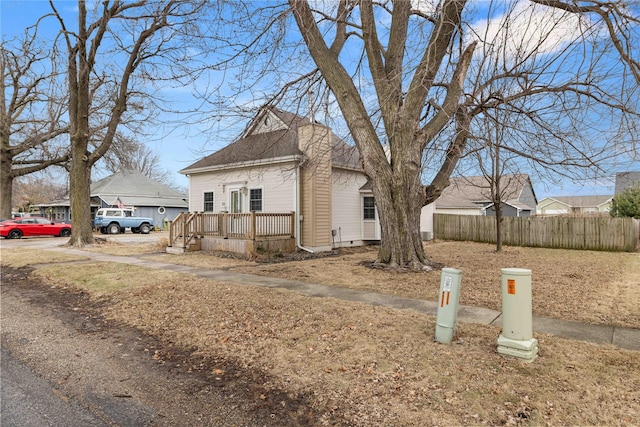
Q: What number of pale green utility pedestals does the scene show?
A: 2